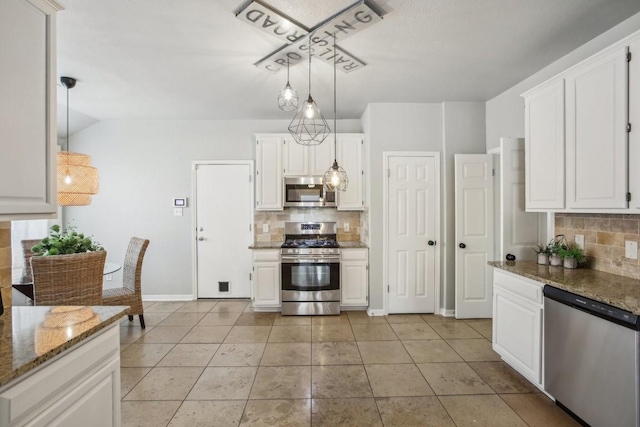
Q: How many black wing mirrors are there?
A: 0